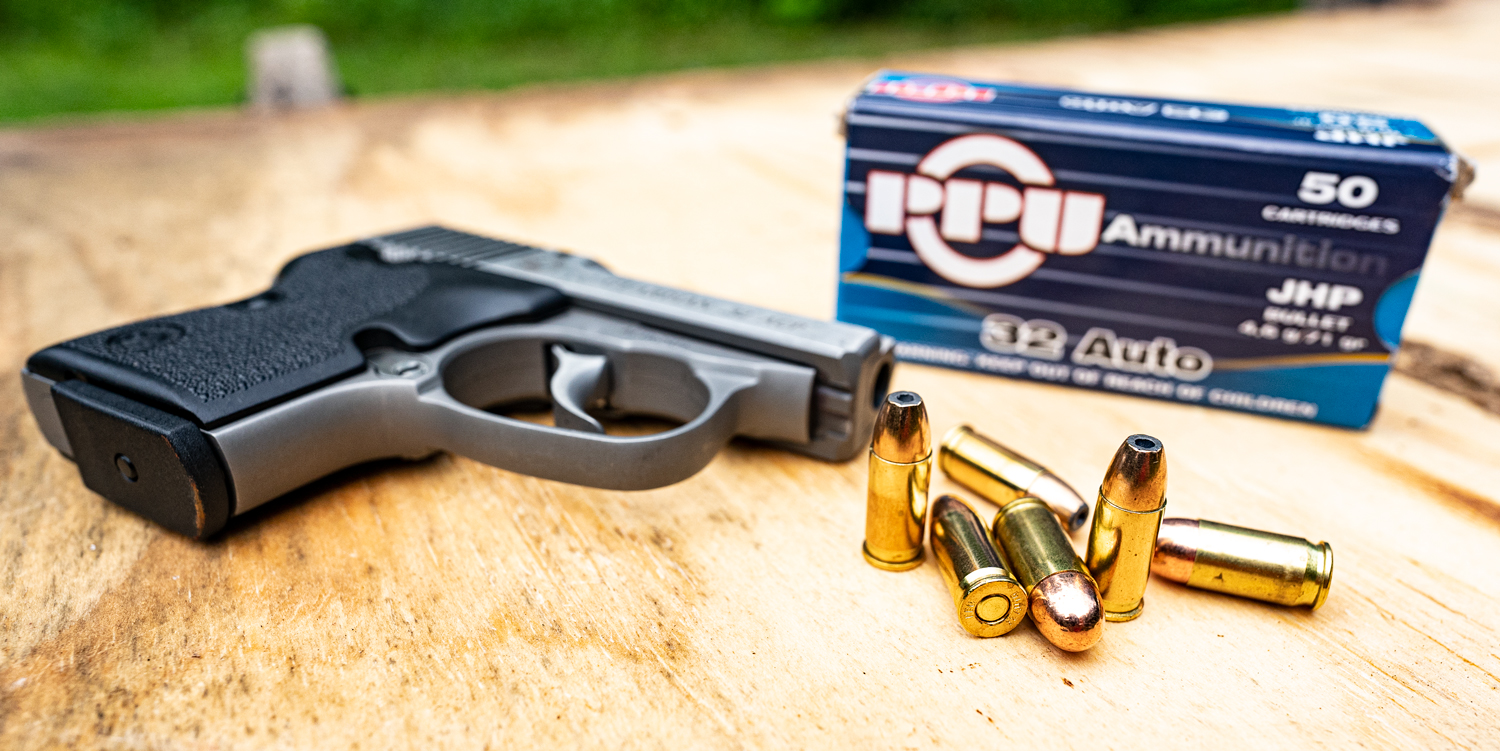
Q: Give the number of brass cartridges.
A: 6